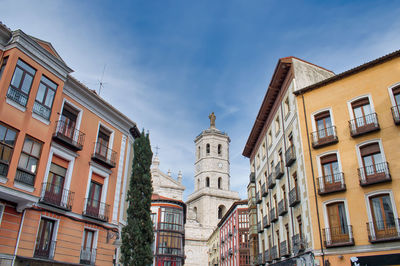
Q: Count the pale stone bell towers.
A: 1